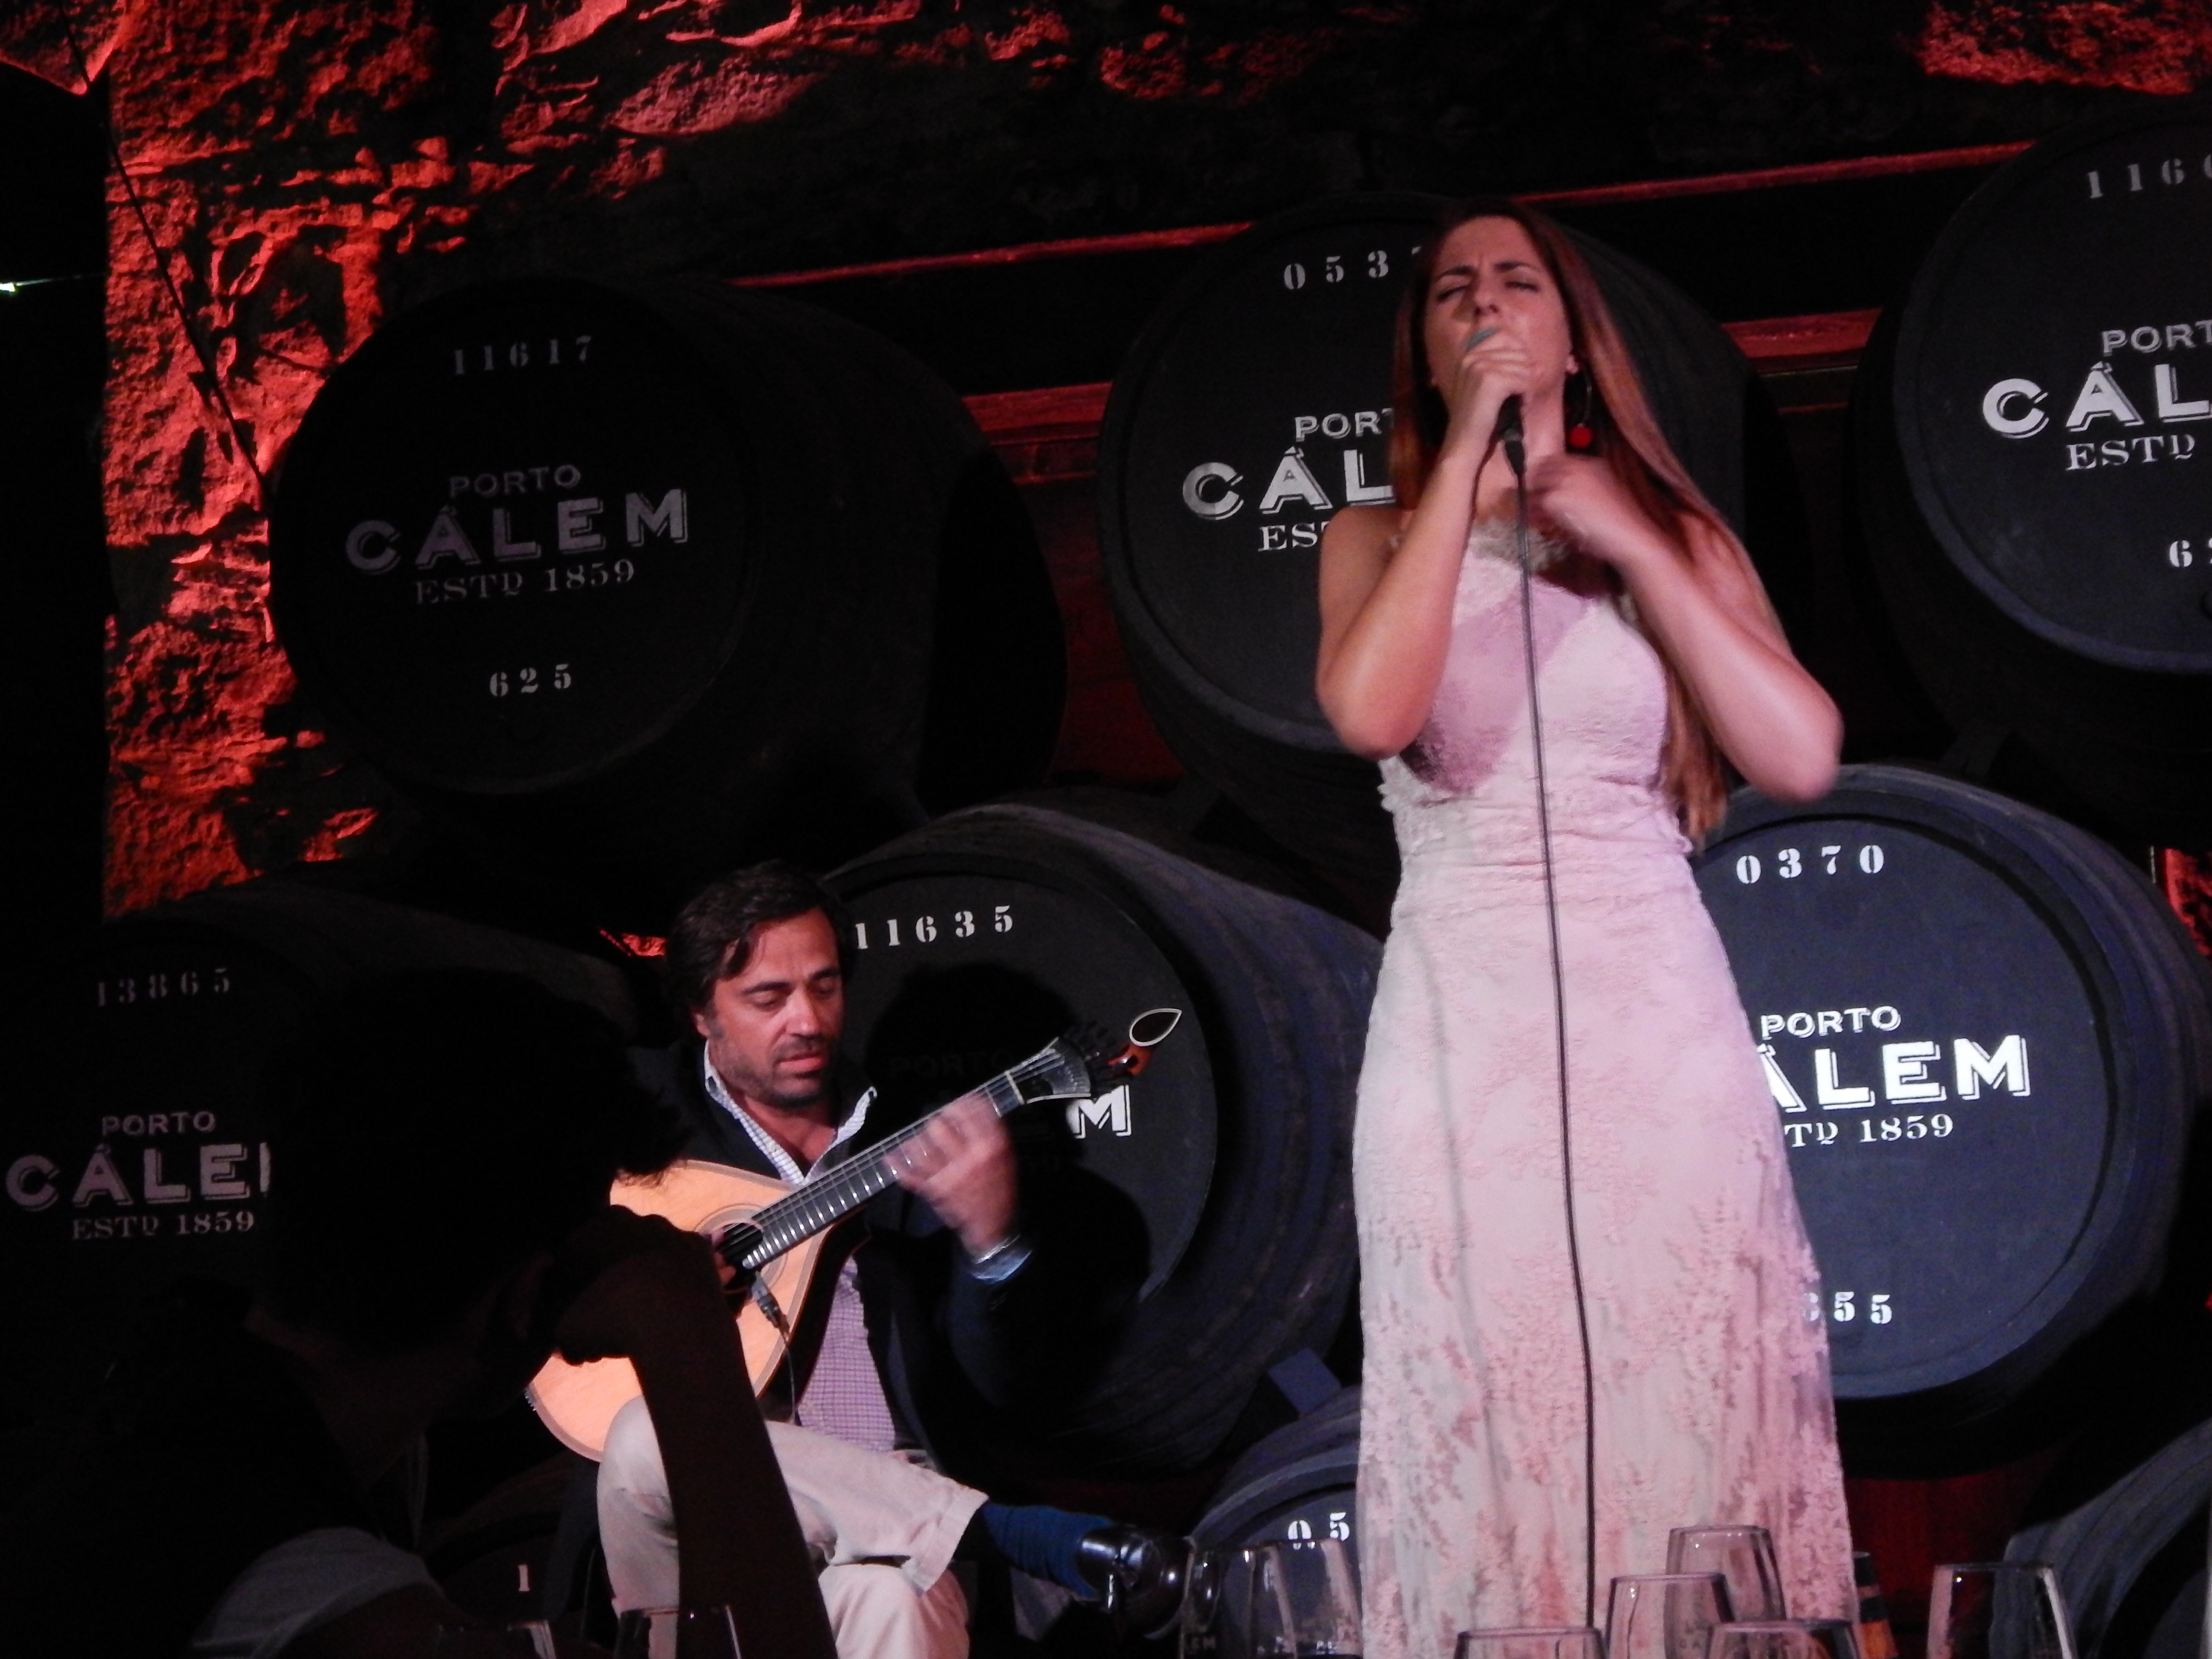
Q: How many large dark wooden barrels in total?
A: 9